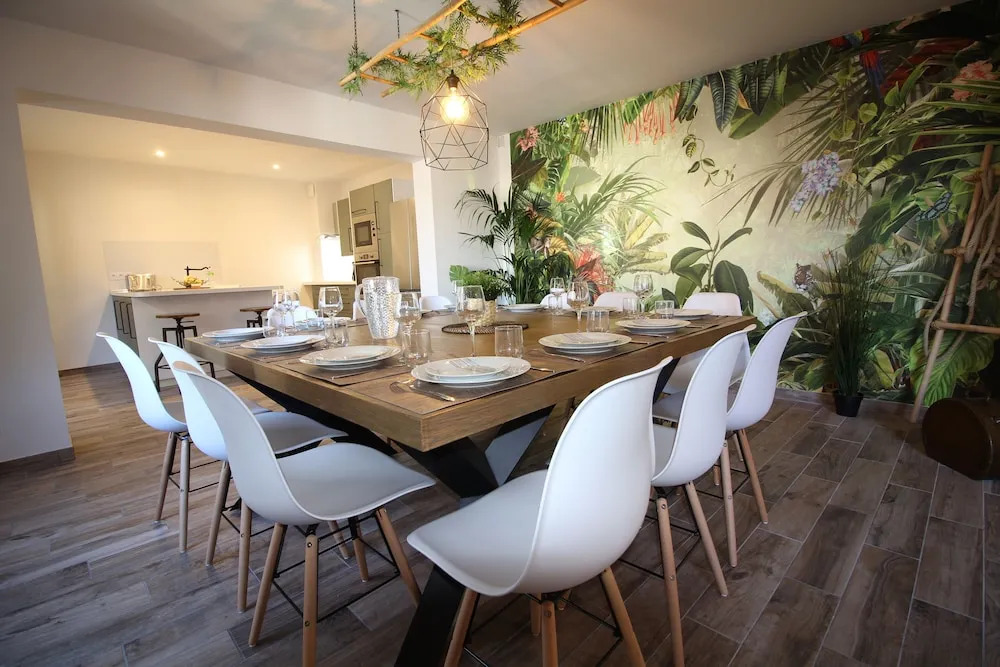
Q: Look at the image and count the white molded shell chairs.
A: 12